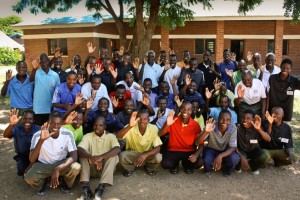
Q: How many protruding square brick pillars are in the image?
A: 3